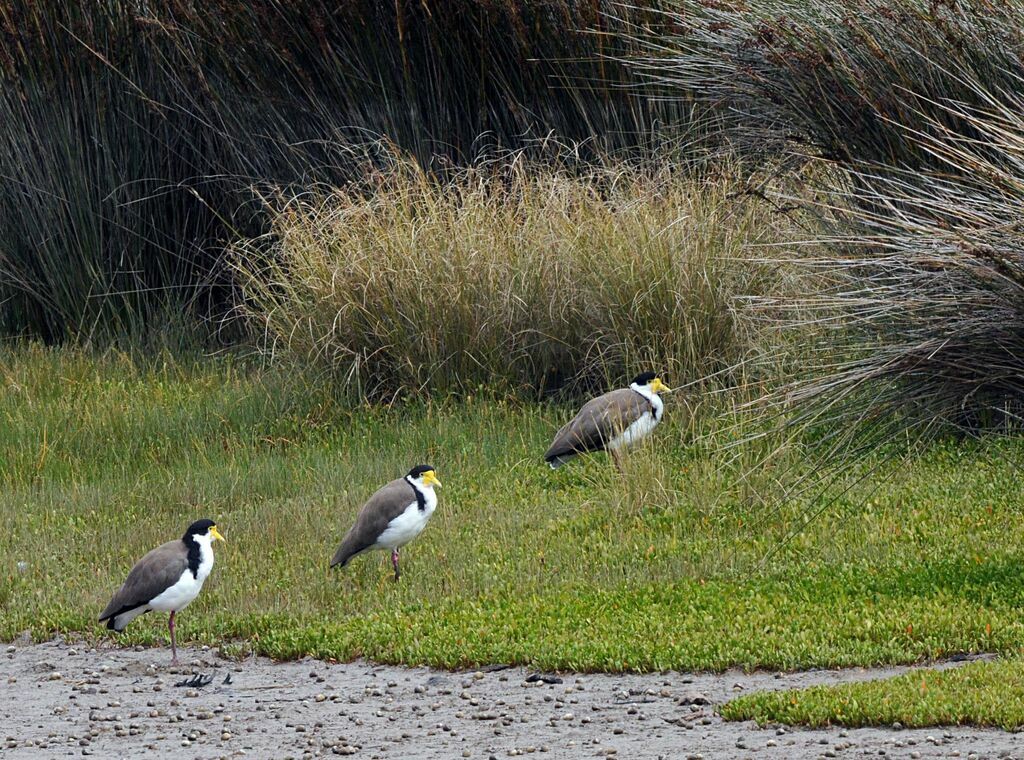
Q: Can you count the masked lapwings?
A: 3